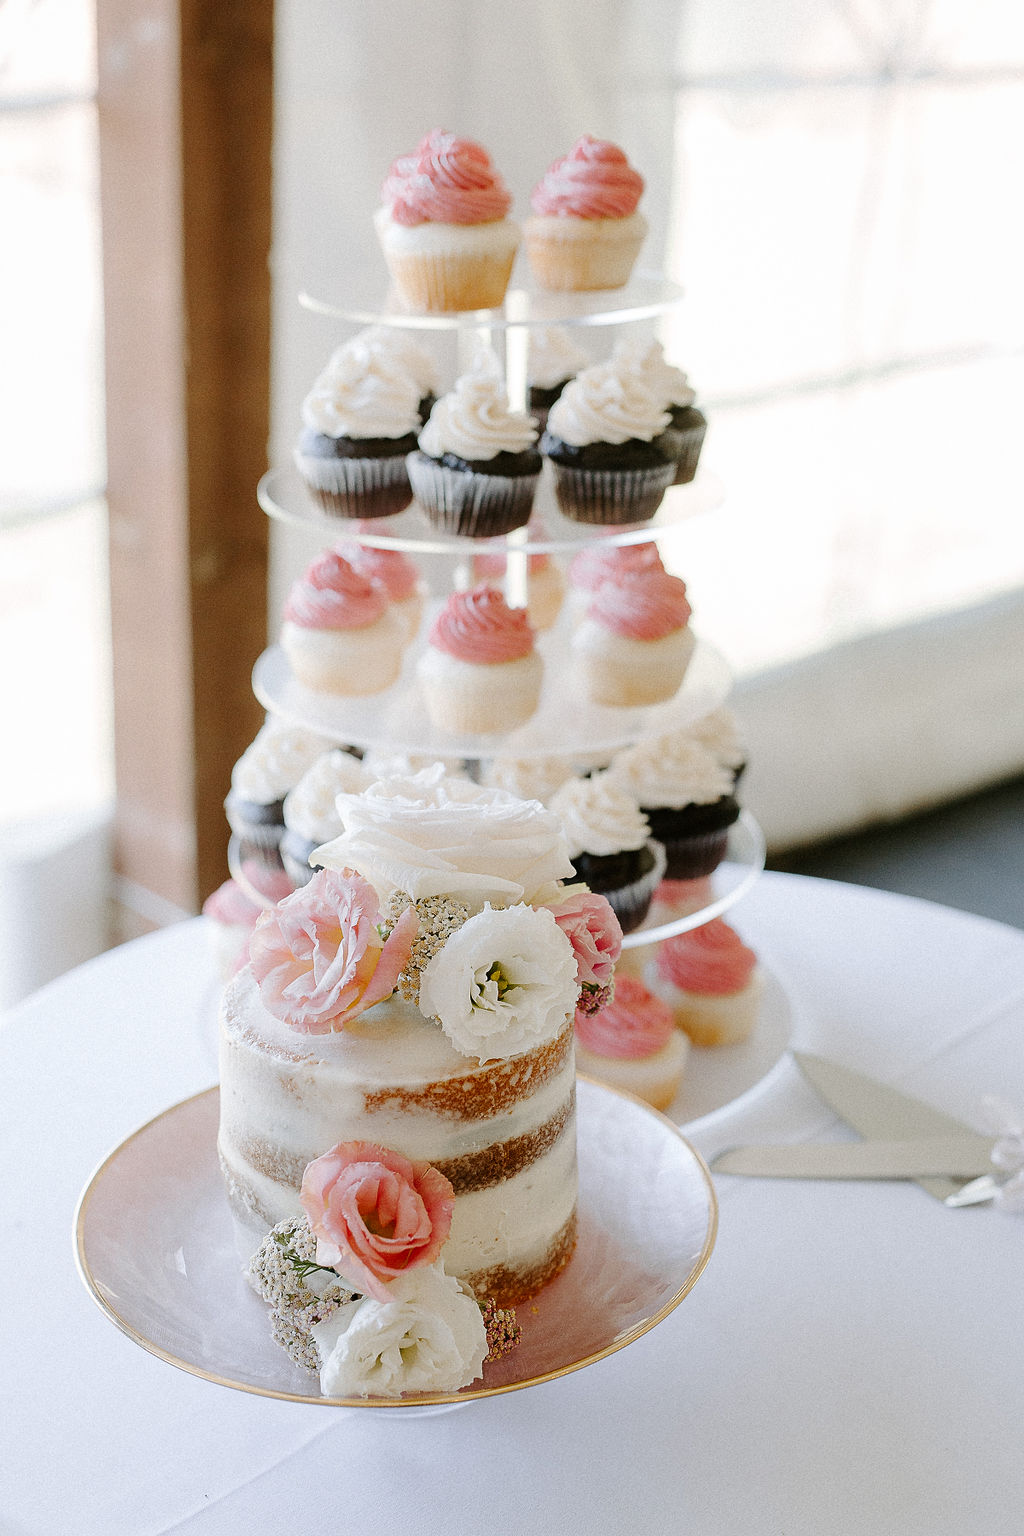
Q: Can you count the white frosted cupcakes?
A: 13